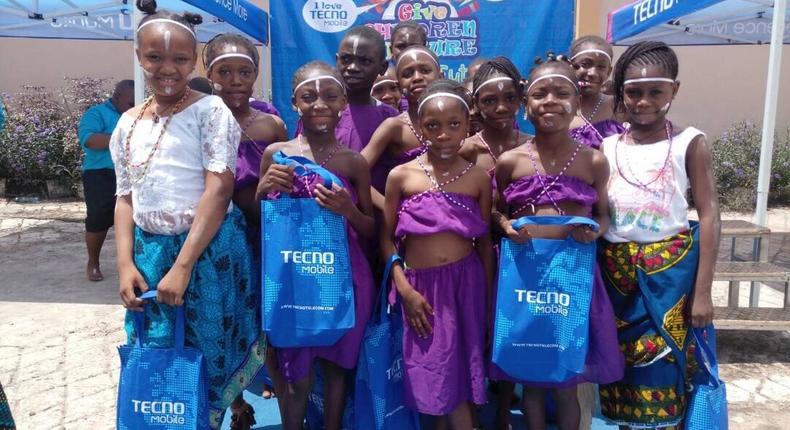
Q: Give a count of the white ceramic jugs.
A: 0